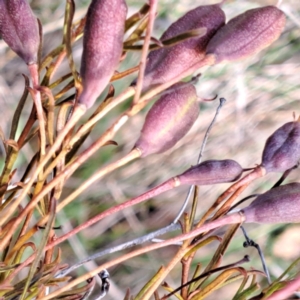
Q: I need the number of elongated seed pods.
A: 8